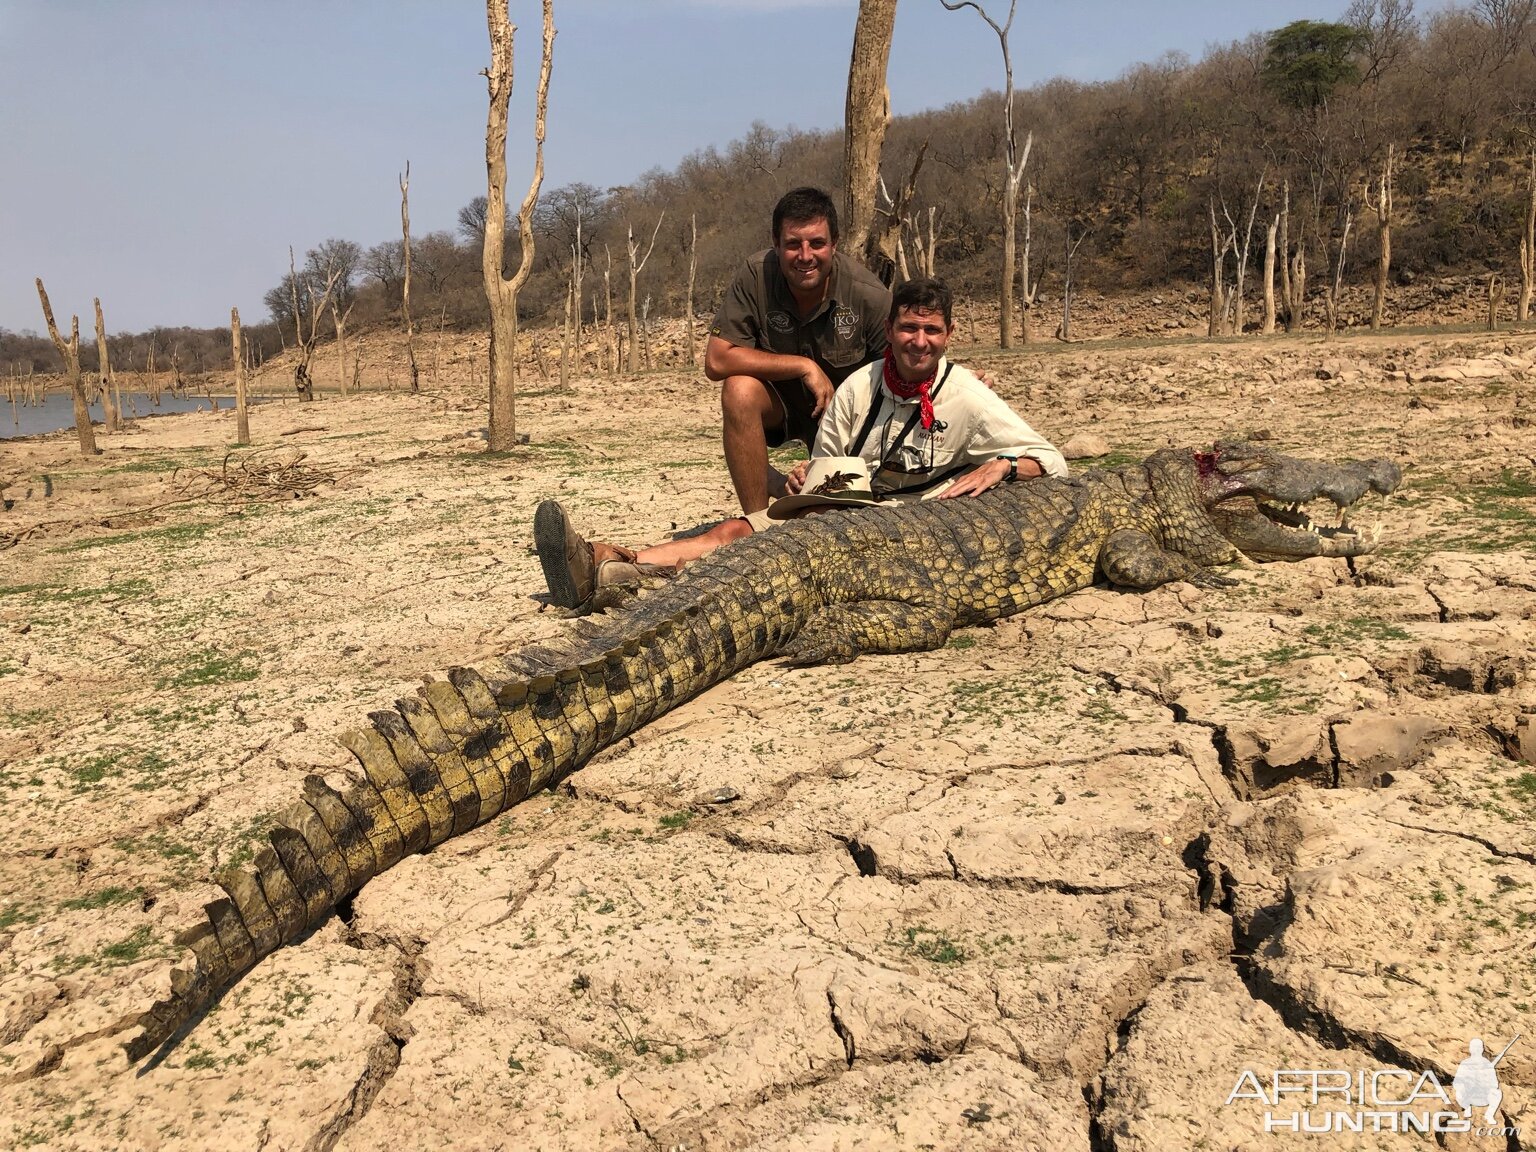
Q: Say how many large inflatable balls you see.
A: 0